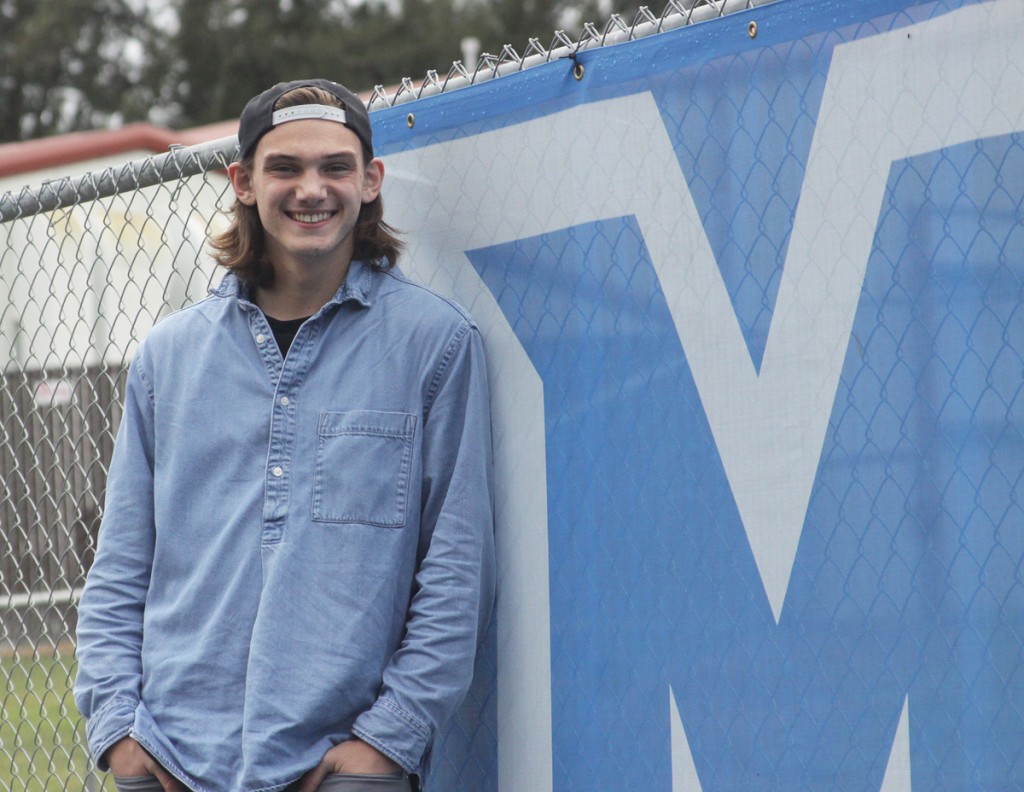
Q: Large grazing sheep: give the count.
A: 0